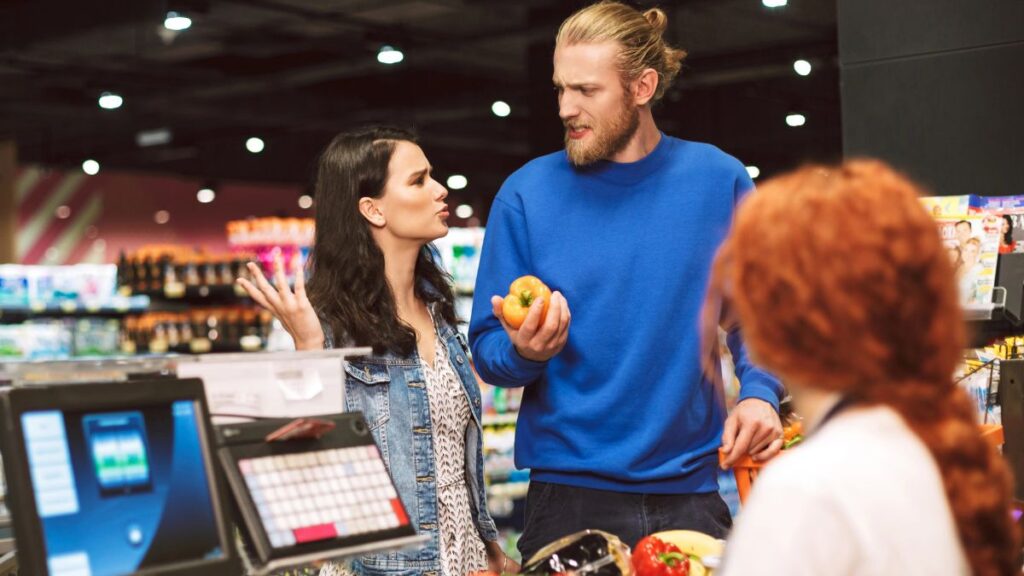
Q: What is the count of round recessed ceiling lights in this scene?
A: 14